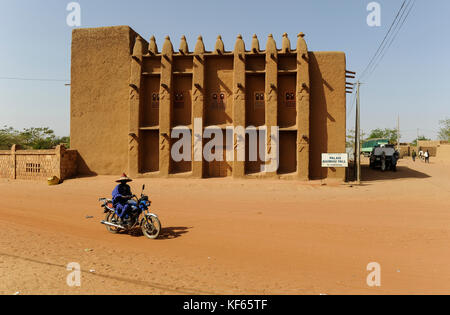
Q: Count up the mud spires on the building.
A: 11